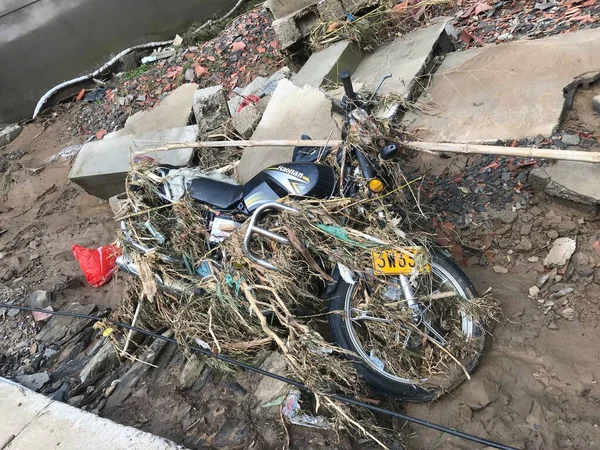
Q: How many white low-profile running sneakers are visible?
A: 0